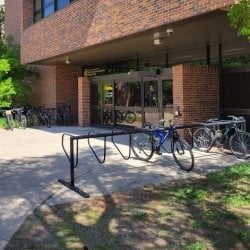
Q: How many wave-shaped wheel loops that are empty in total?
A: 3